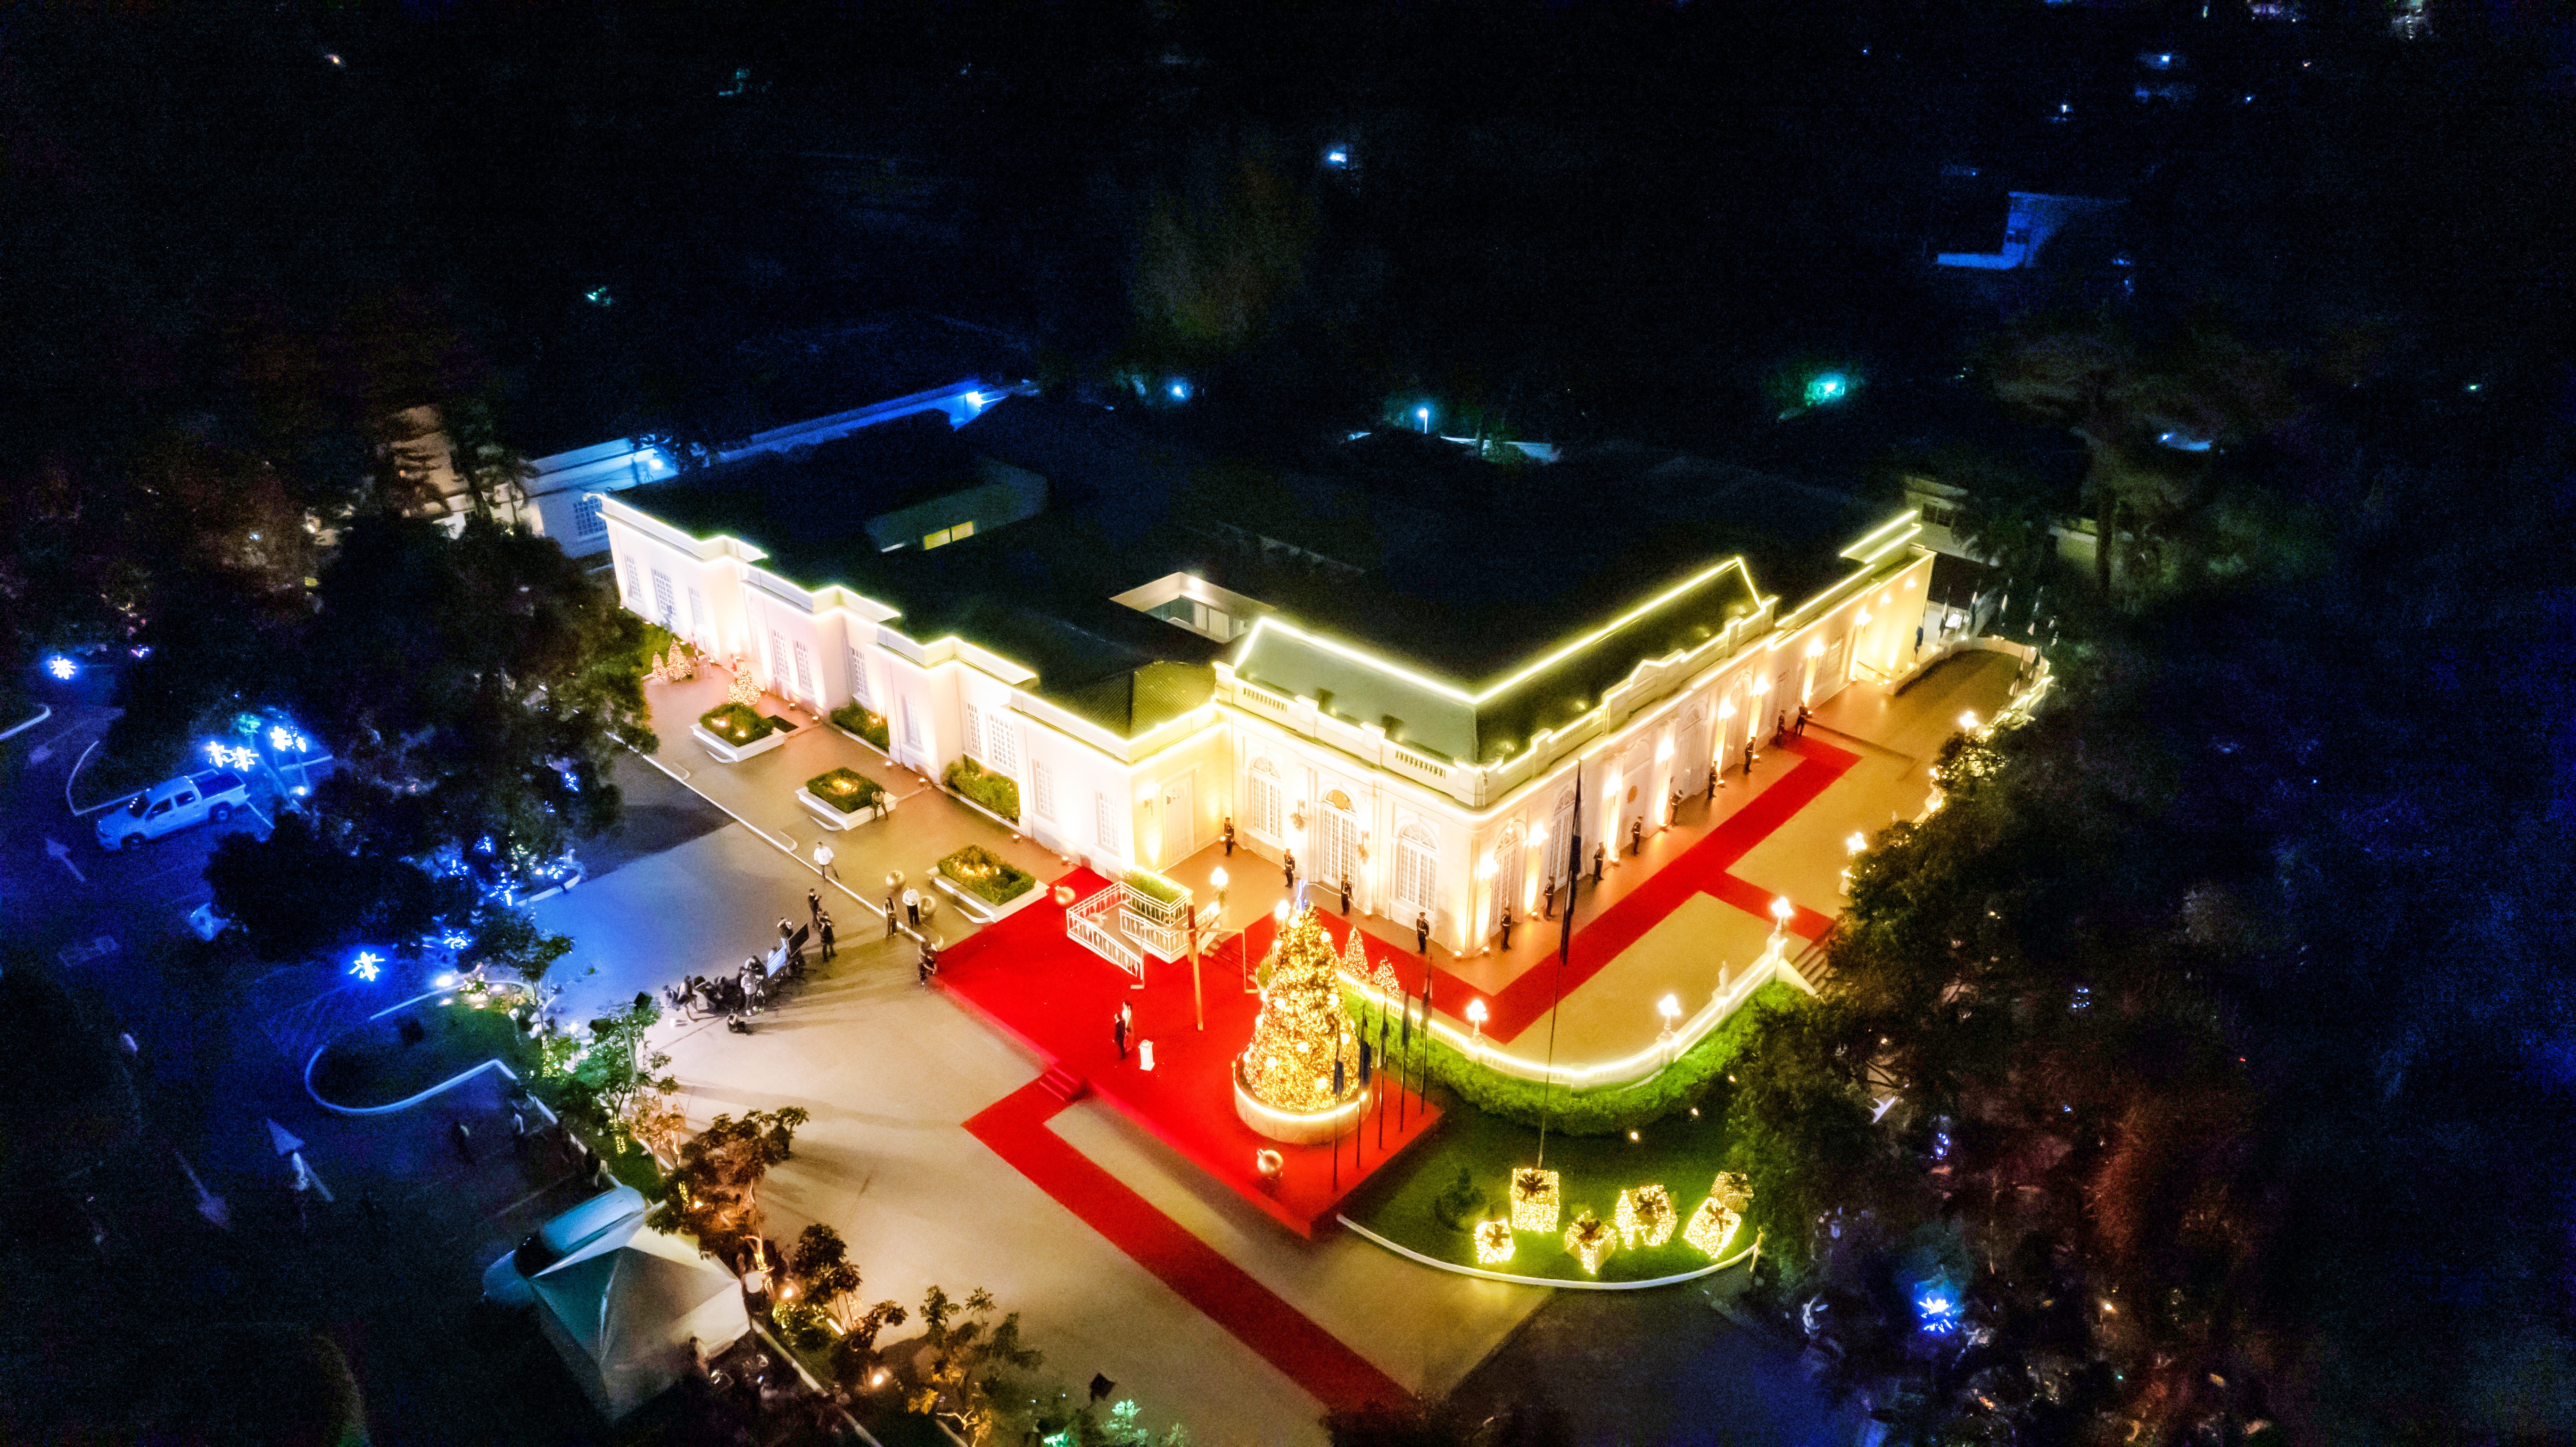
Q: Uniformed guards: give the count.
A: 13